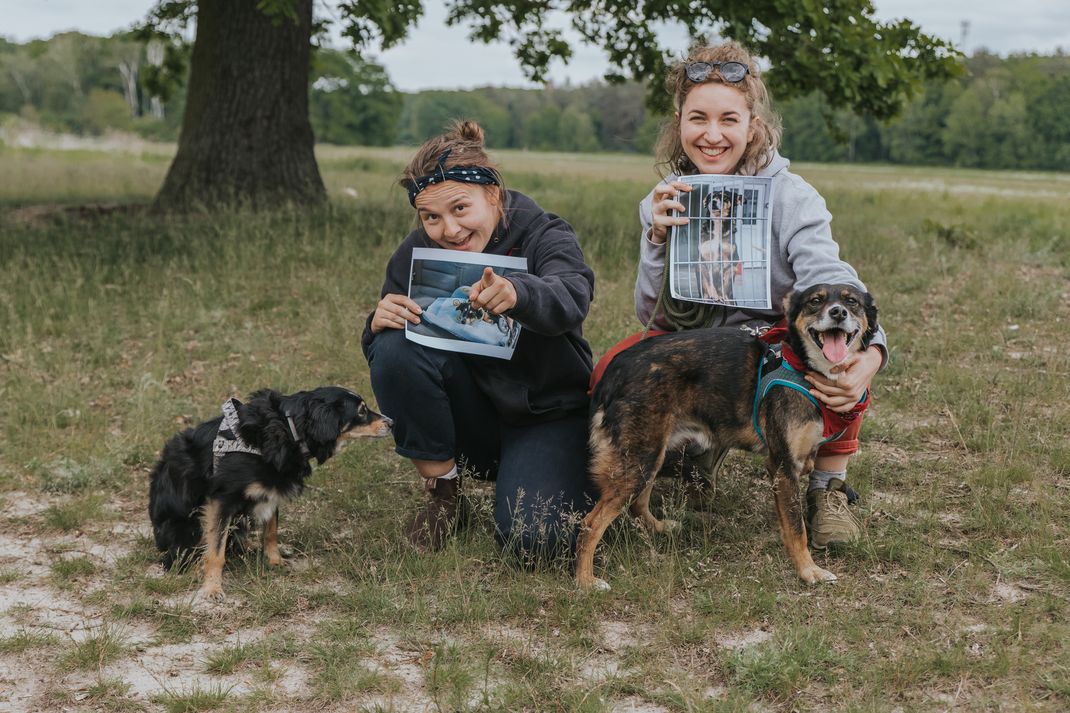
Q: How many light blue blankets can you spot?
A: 1